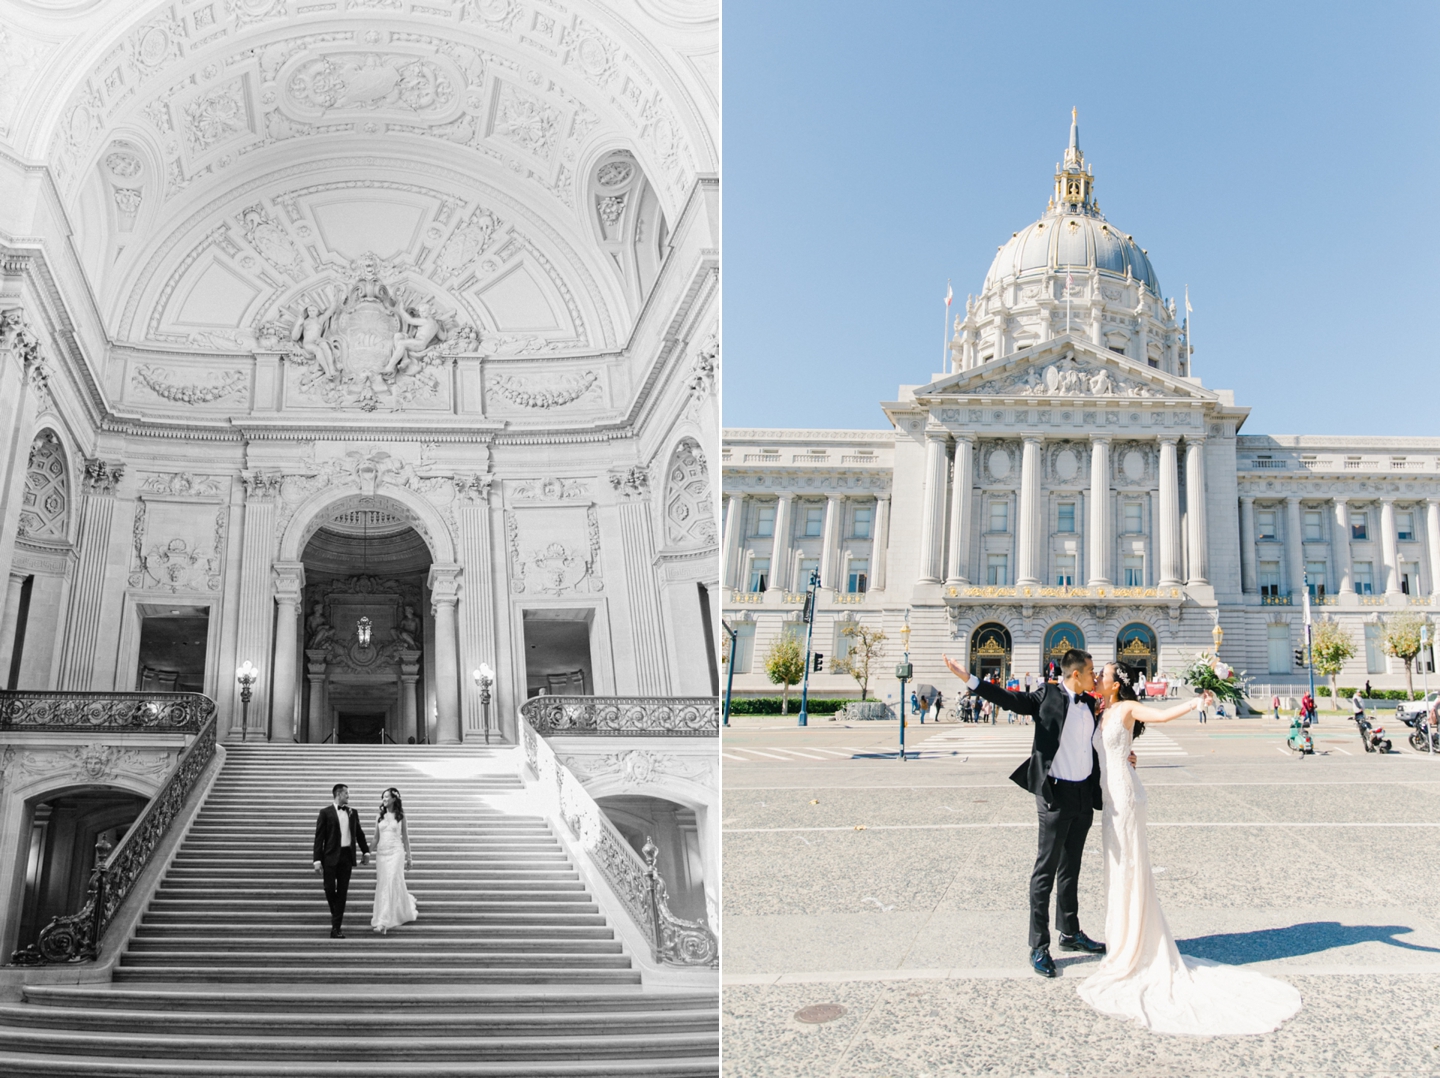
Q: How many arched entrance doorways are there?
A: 3